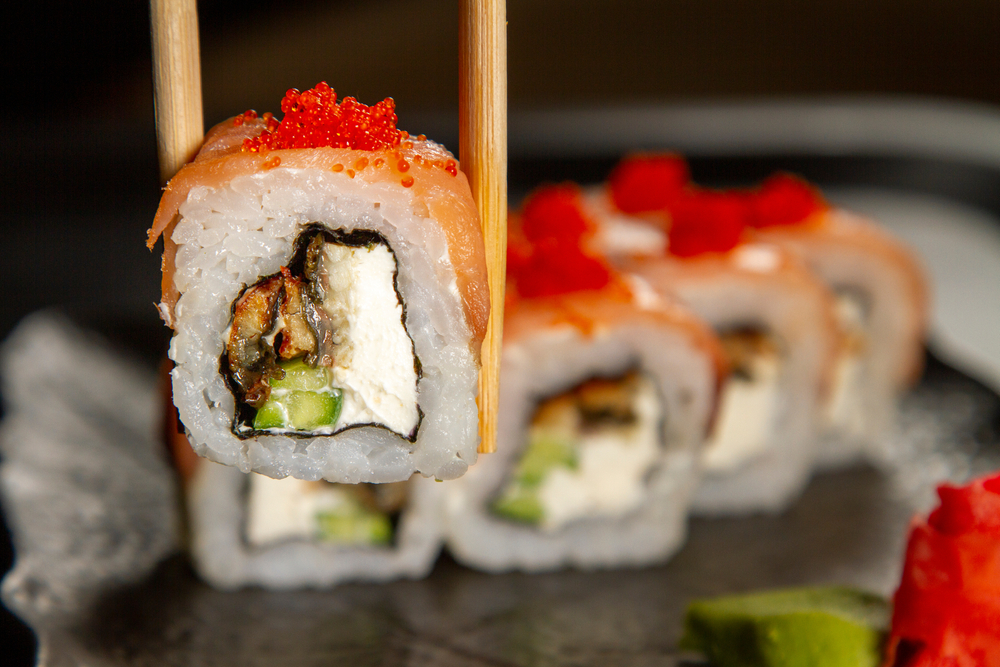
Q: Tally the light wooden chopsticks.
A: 2